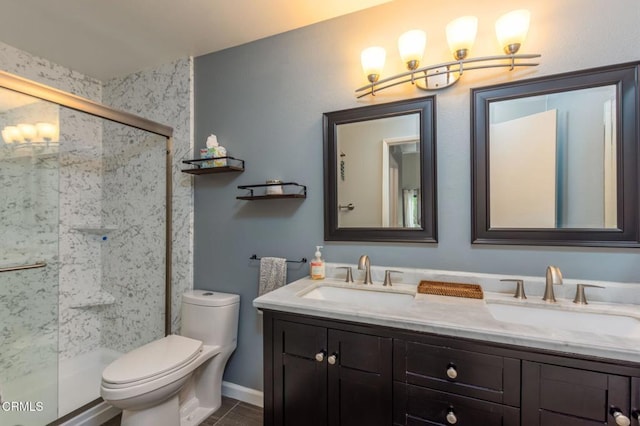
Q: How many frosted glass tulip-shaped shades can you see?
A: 4